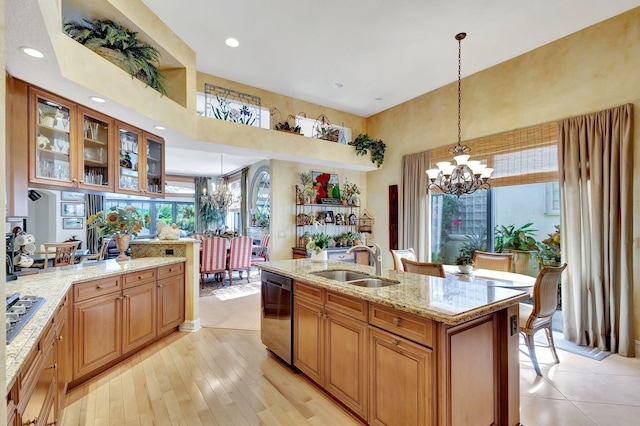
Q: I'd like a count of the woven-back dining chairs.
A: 4